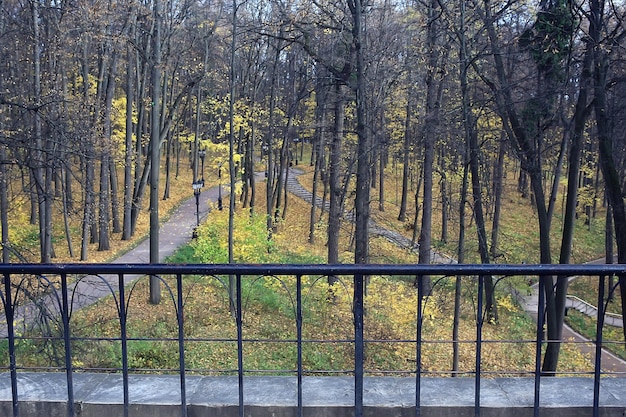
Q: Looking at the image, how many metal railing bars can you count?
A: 11